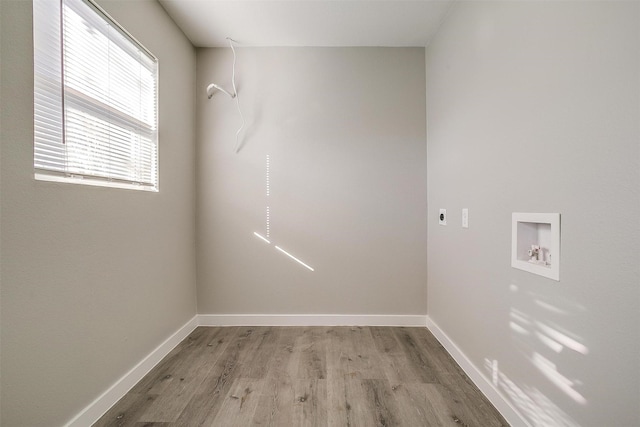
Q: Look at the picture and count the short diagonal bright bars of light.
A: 2